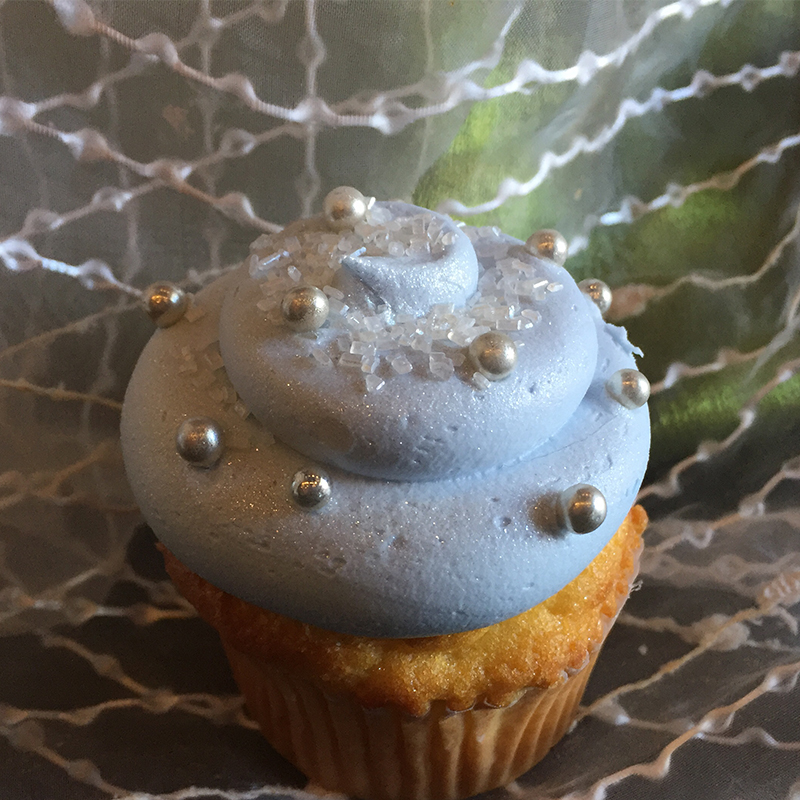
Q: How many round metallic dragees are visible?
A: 10